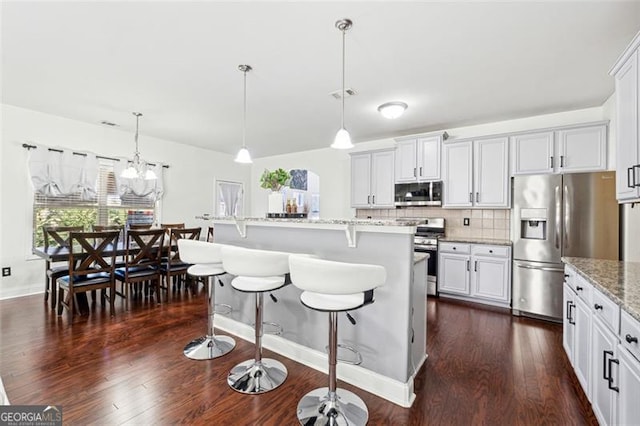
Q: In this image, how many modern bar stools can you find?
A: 3